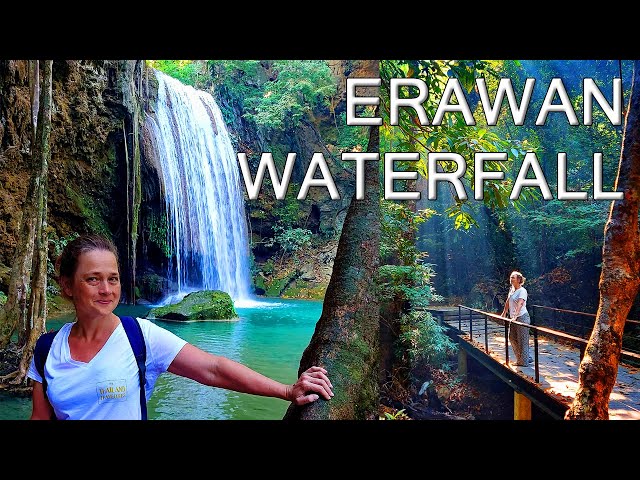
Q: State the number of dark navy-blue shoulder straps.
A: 2